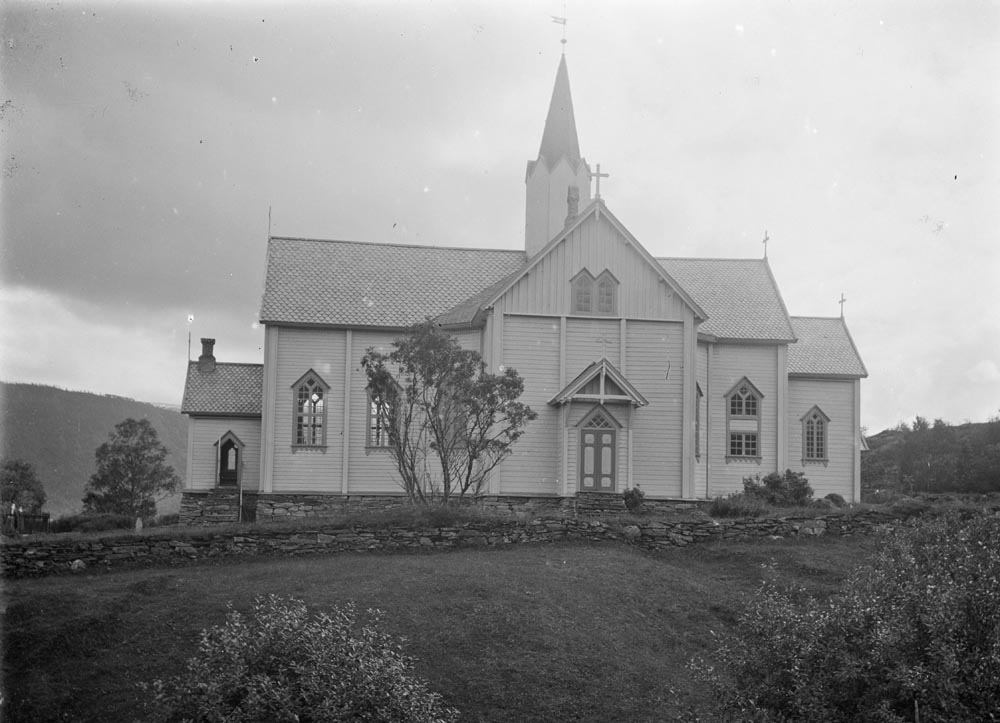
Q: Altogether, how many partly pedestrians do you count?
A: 0